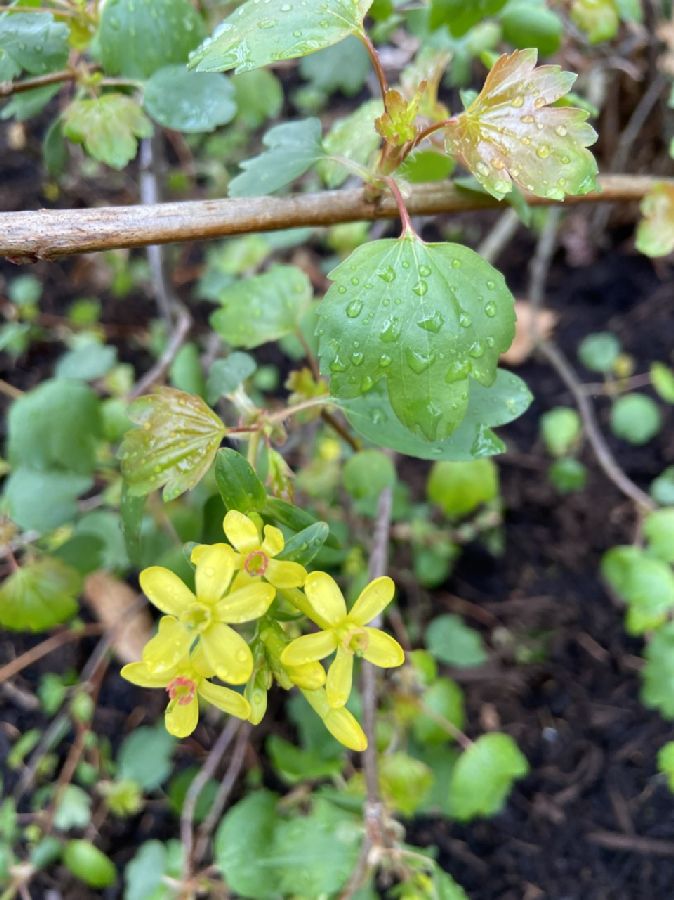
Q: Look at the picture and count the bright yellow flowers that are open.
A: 4